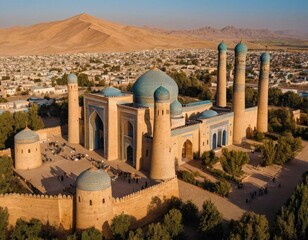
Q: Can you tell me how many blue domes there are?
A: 11